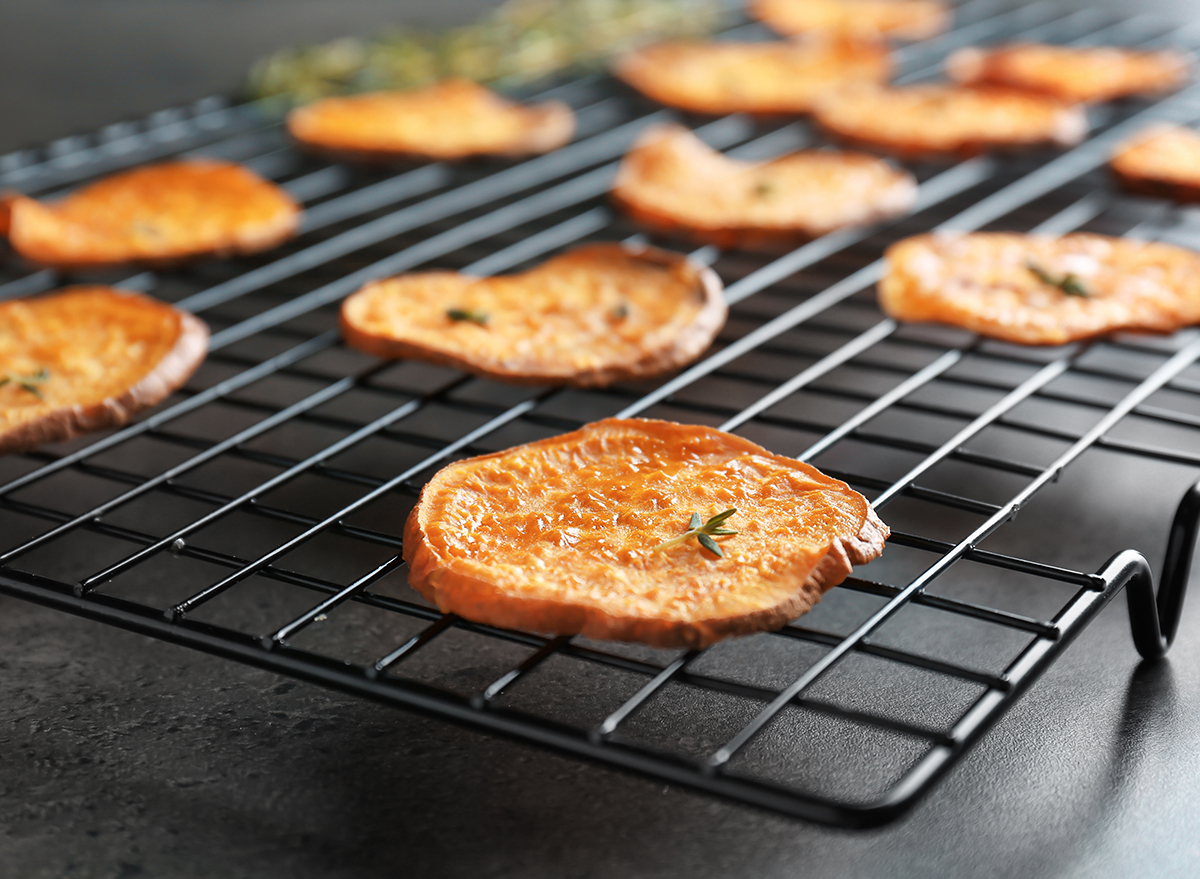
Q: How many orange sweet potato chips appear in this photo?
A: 12